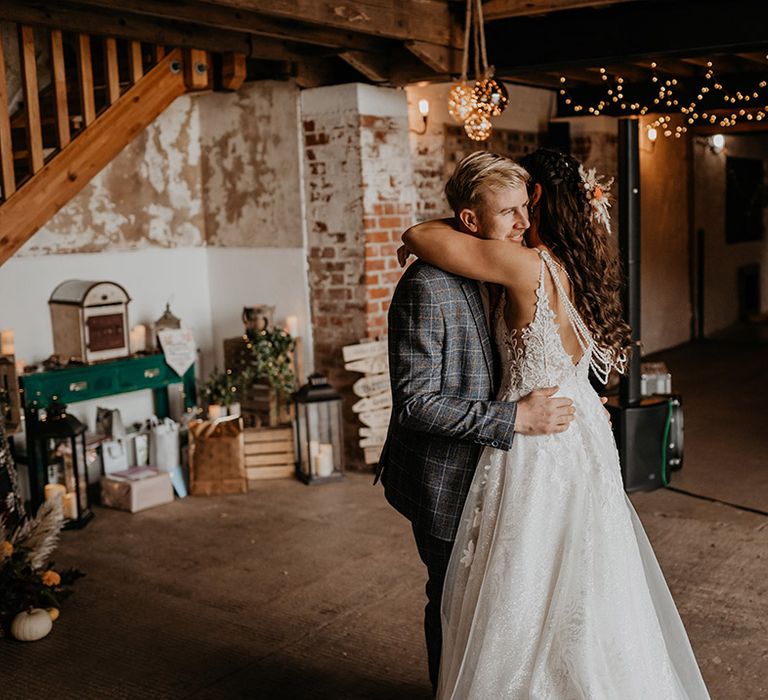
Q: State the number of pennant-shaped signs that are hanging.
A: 1